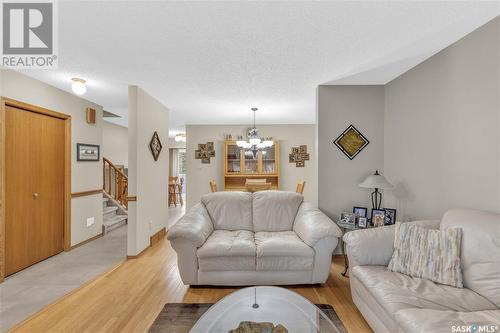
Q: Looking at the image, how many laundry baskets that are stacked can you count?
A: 0